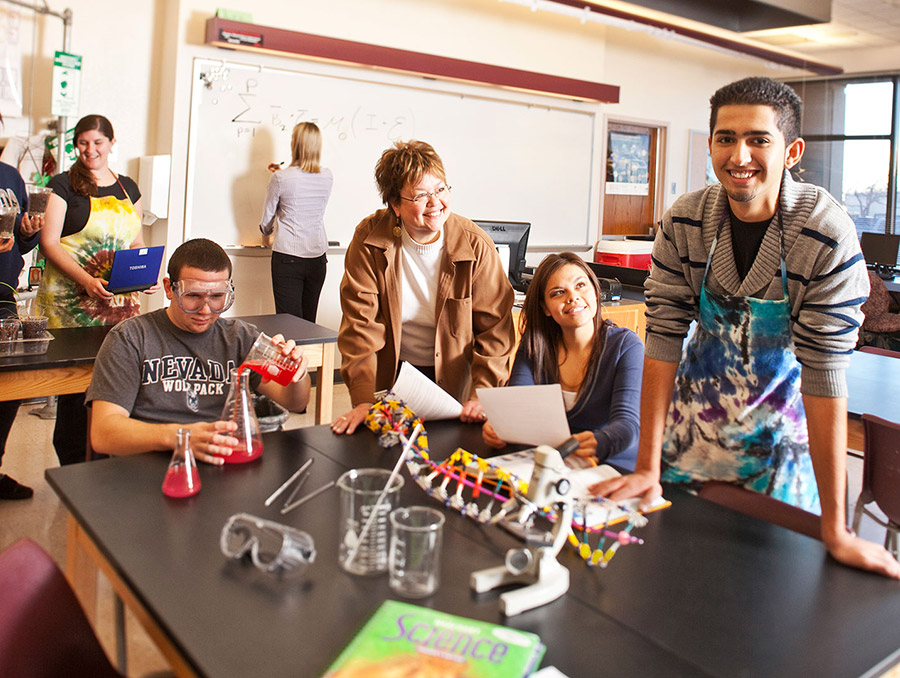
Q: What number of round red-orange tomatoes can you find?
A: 0